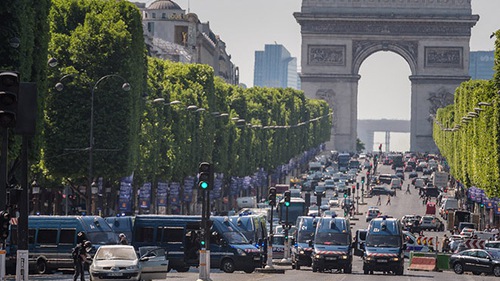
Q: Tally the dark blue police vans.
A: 7